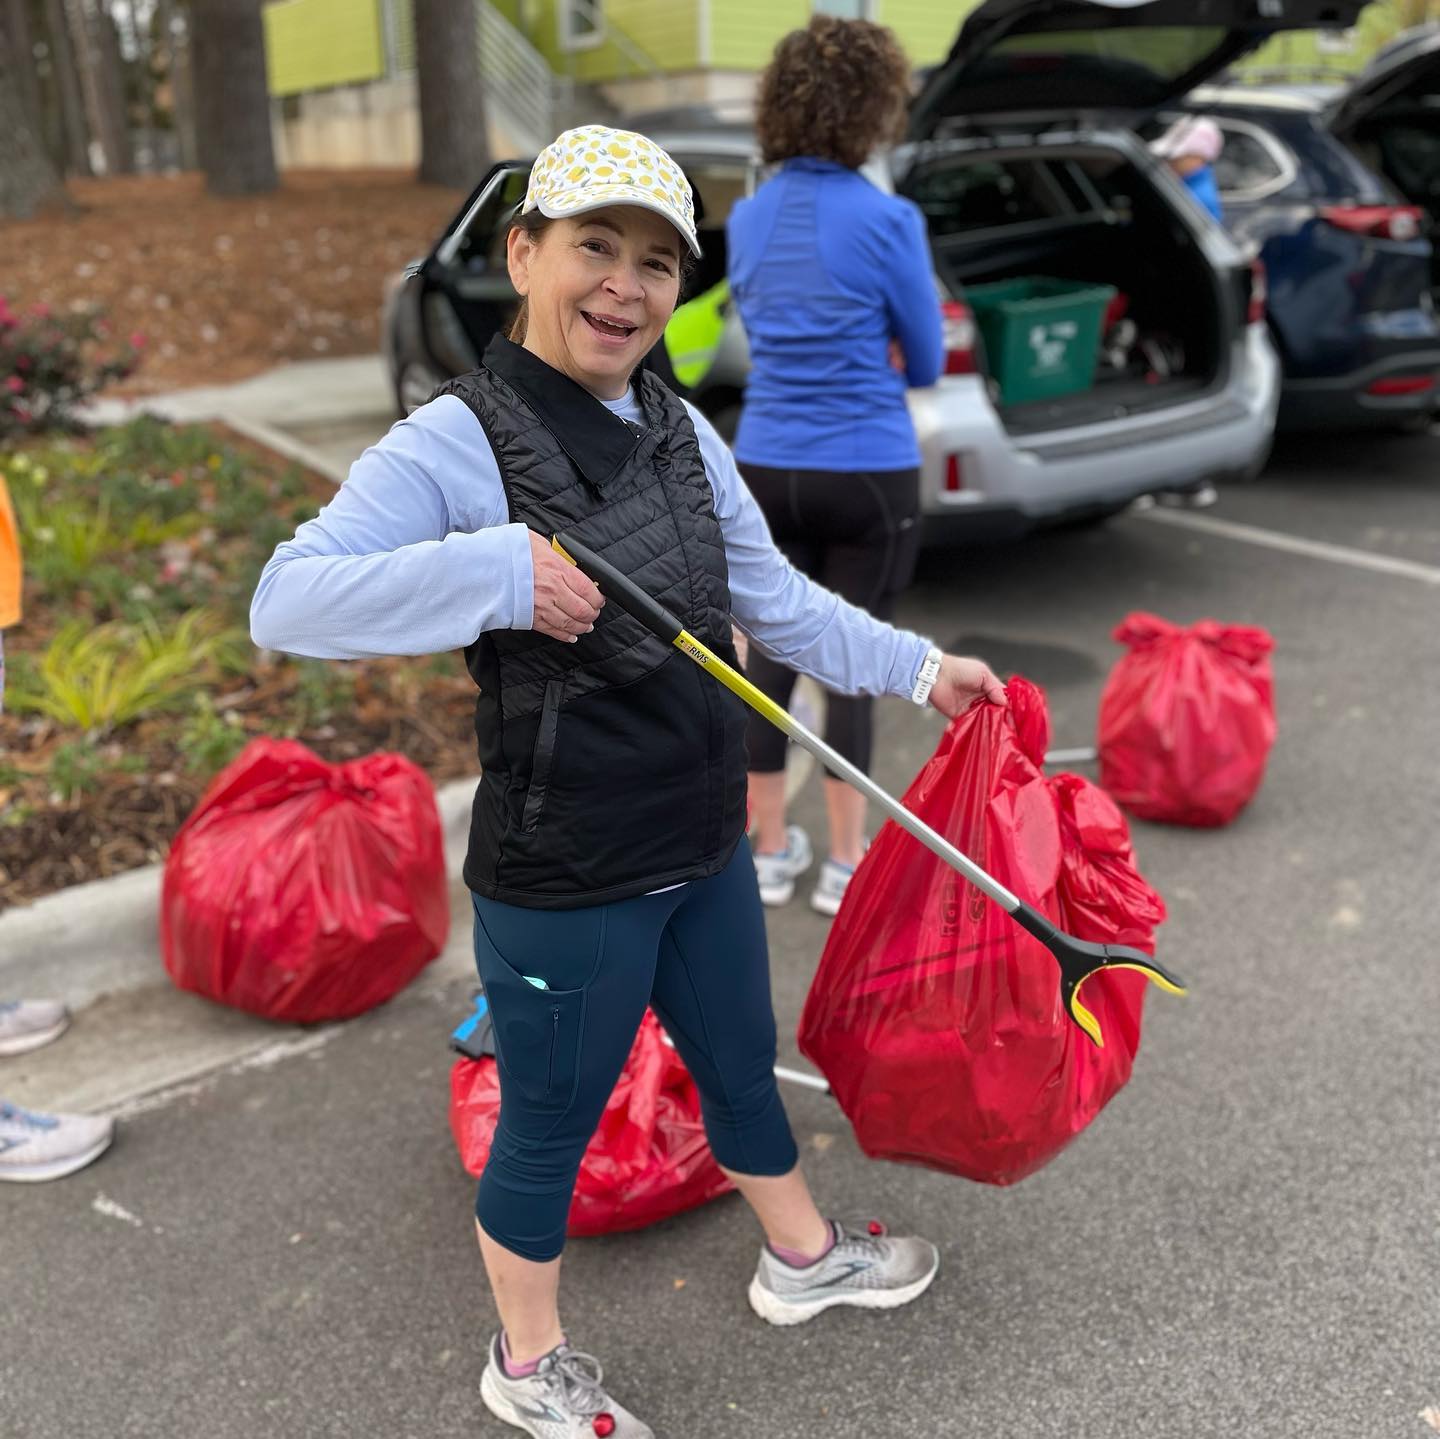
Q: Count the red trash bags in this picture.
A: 4